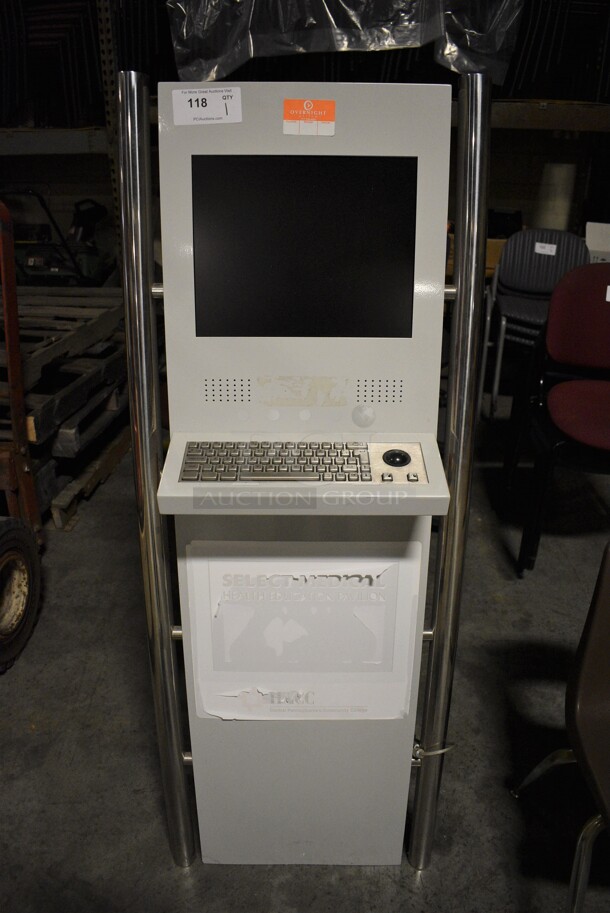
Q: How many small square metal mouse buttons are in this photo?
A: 2